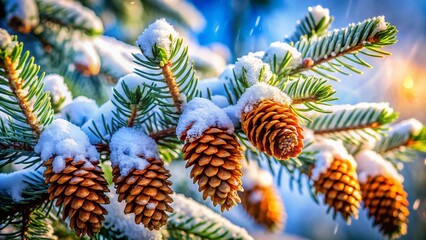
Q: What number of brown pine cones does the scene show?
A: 7